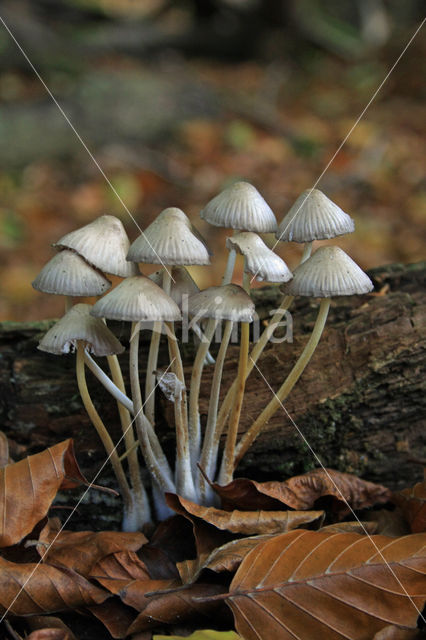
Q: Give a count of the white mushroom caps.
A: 11